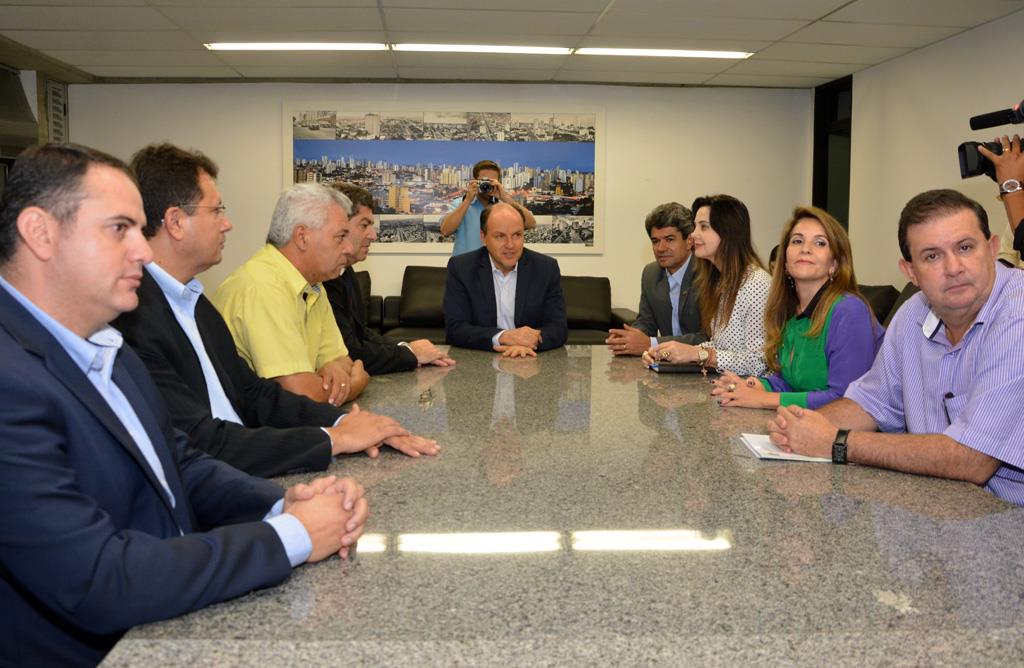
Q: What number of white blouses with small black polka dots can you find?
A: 1